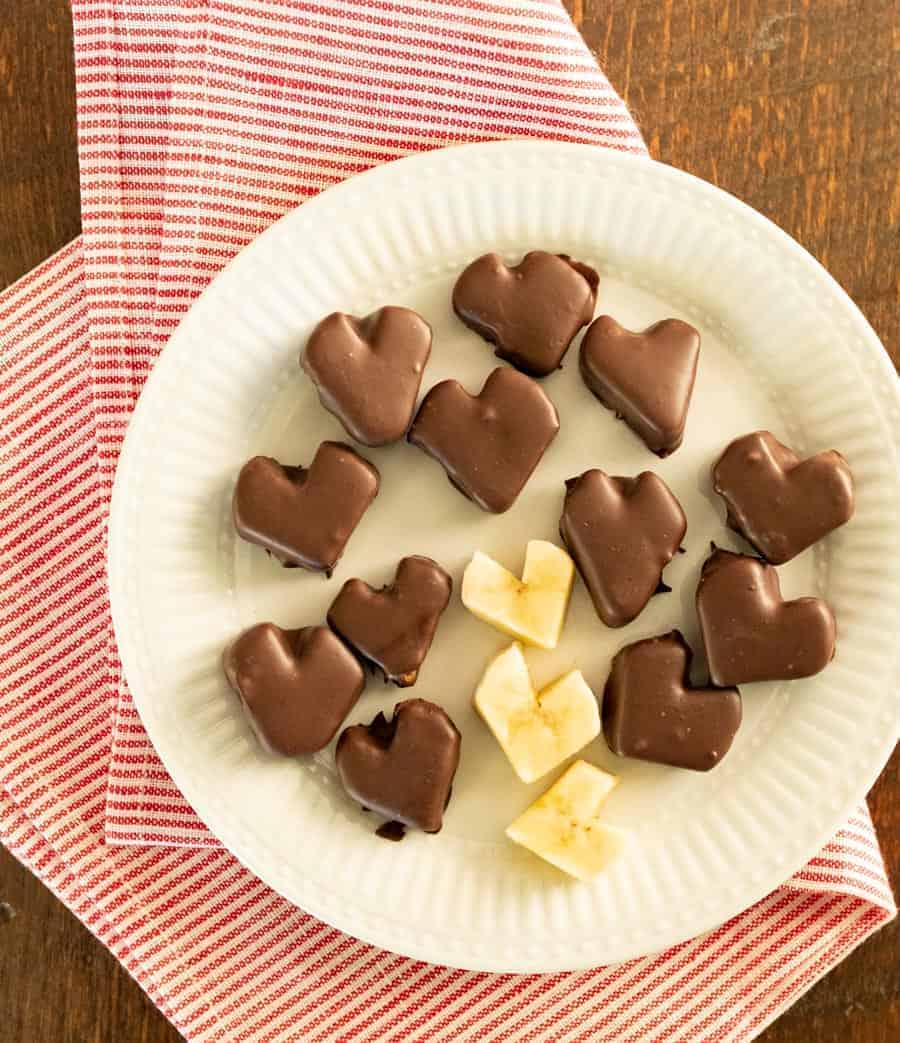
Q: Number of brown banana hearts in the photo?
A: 12